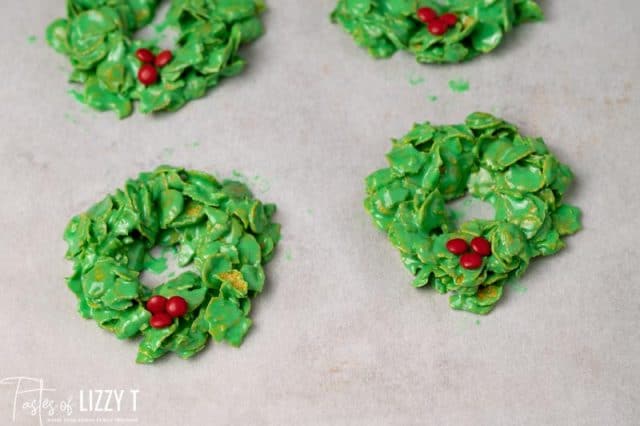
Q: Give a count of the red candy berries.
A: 12